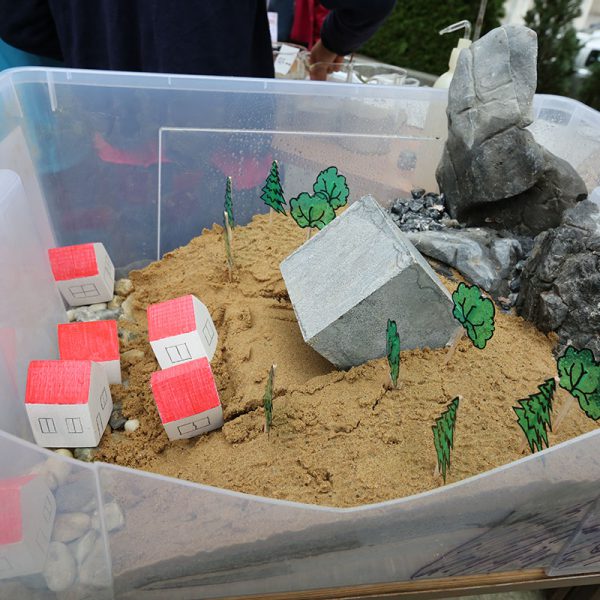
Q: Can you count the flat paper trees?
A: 11